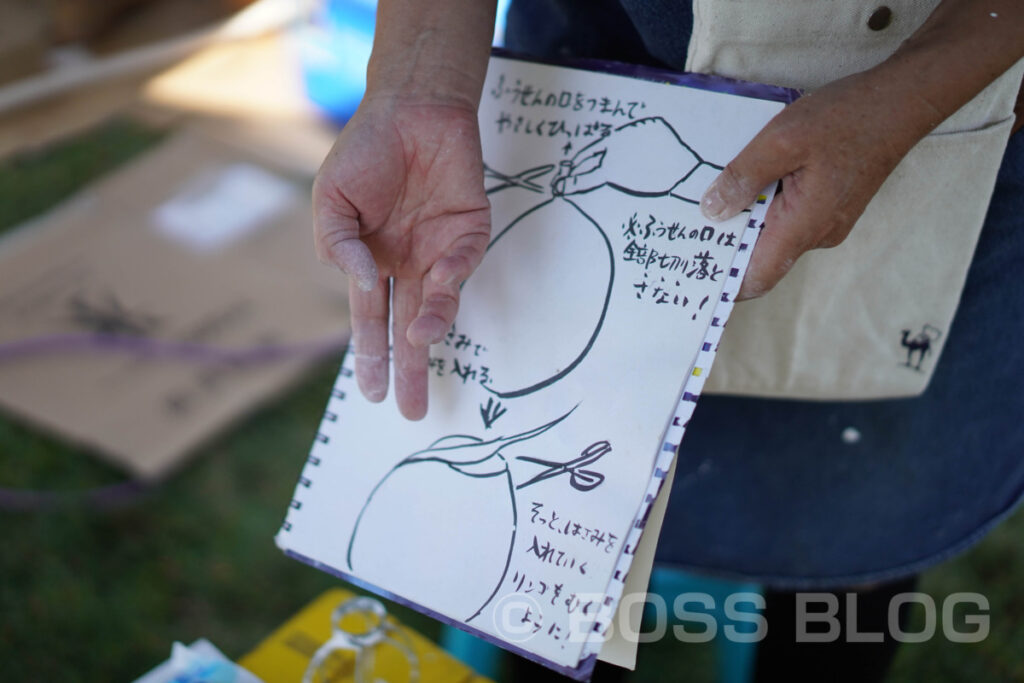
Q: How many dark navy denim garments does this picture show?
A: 1